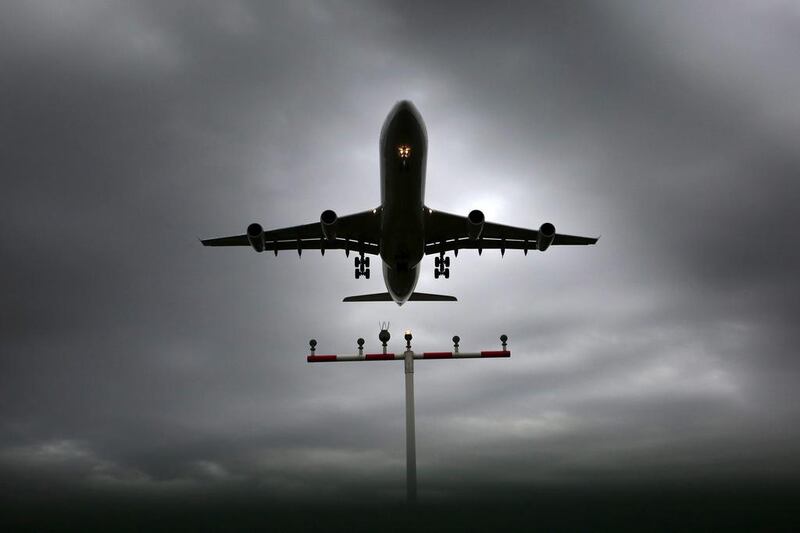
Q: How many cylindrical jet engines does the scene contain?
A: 4